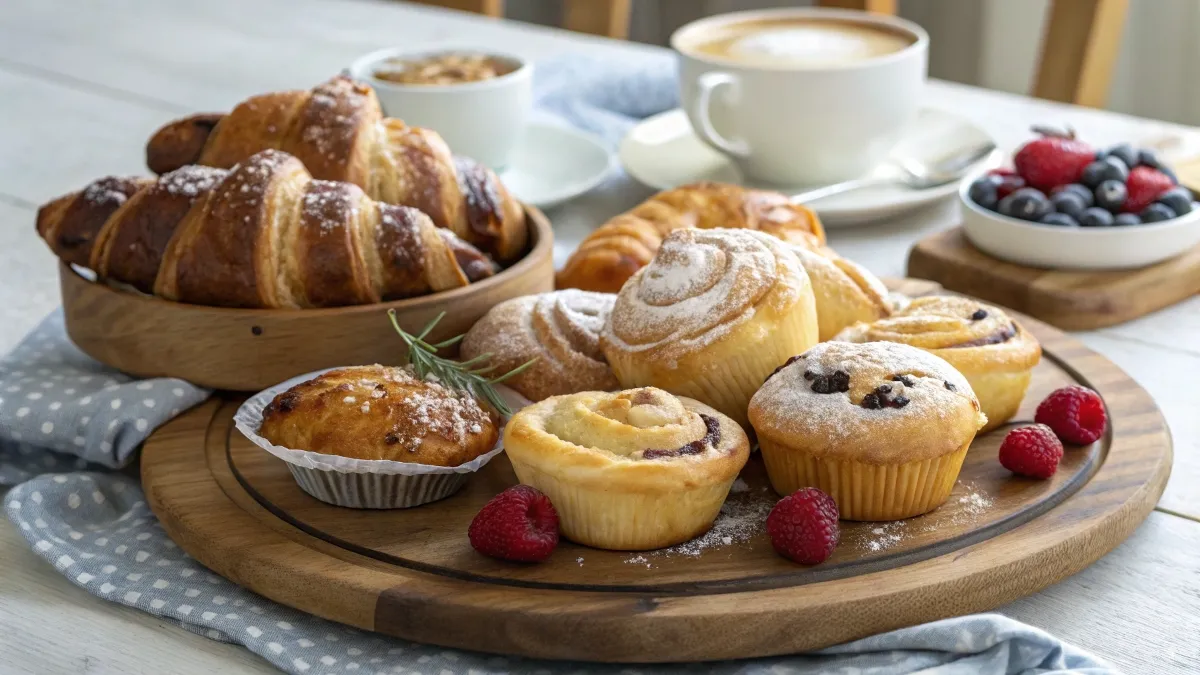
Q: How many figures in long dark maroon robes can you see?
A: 0